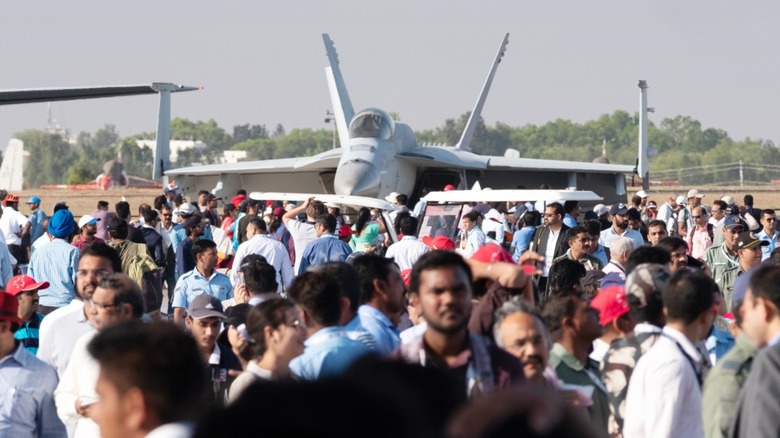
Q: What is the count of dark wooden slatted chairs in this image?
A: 0